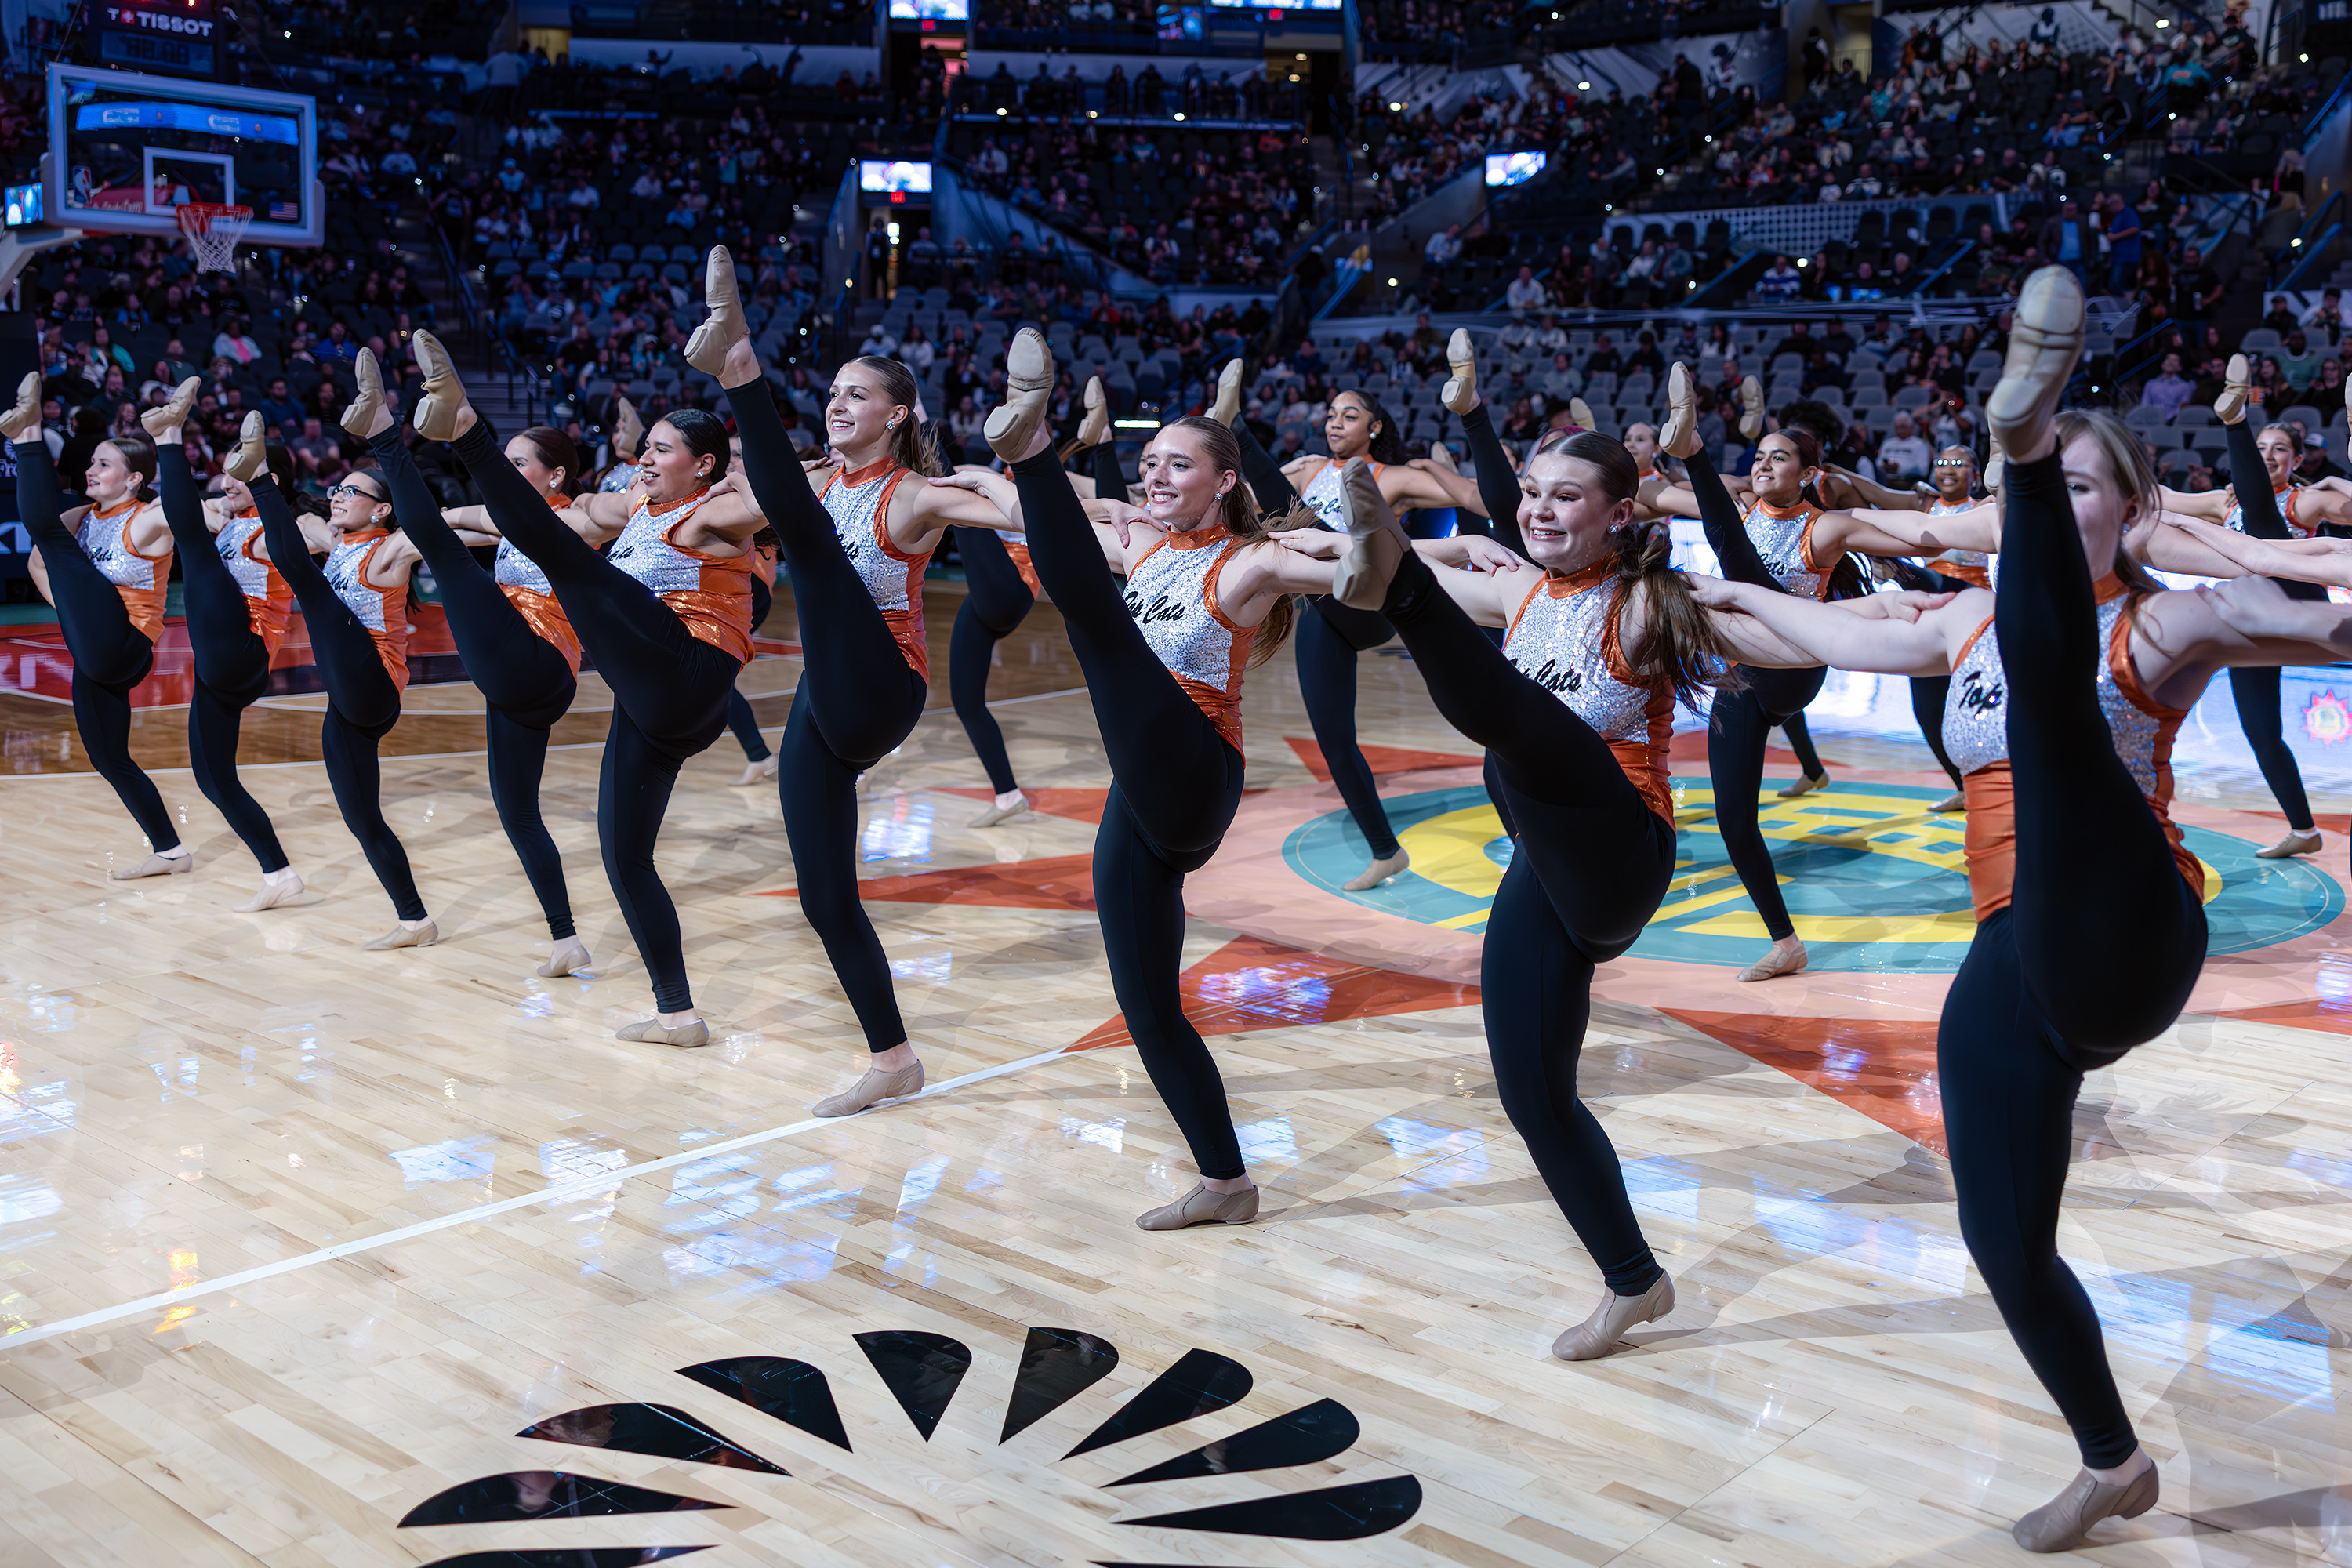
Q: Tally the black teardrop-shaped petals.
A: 10